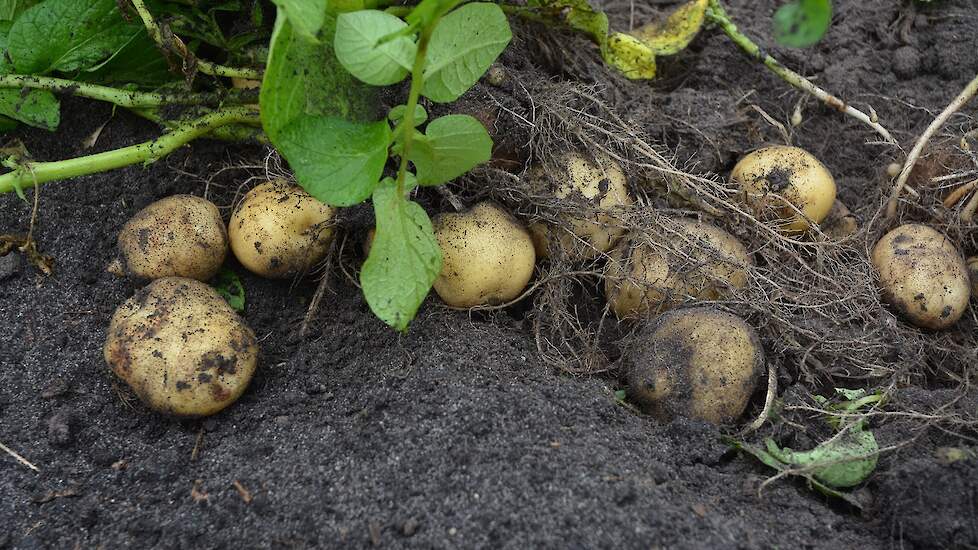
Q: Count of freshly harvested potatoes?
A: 9